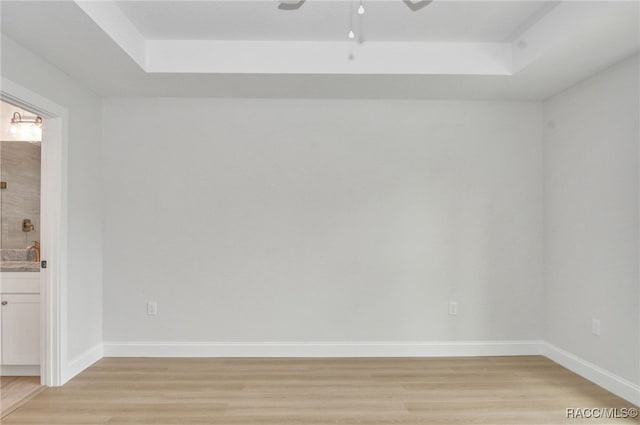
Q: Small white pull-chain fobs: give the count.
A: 2